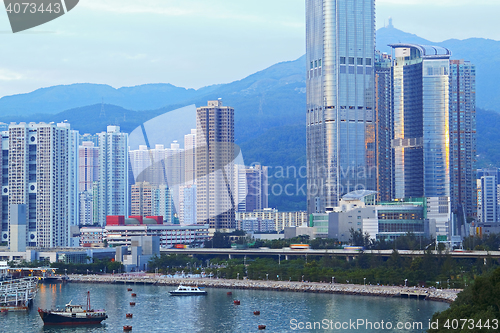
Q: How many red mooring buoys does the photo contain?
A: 9